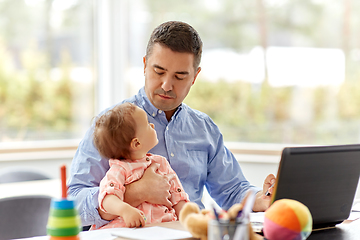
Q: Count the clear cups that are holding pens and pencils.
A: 1